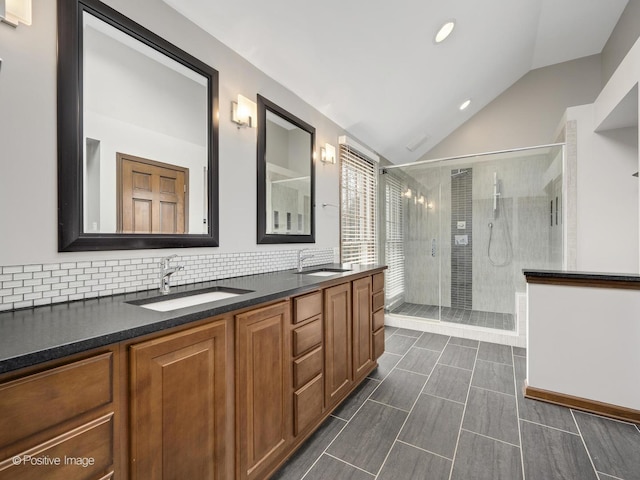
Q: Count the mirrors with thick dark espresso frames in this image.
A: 2